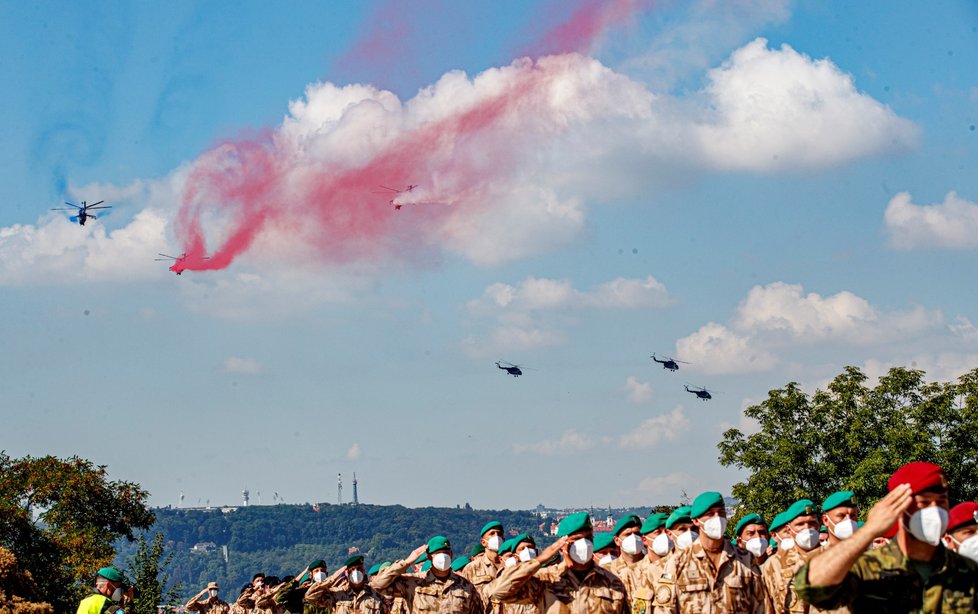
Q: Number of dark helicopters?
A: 4